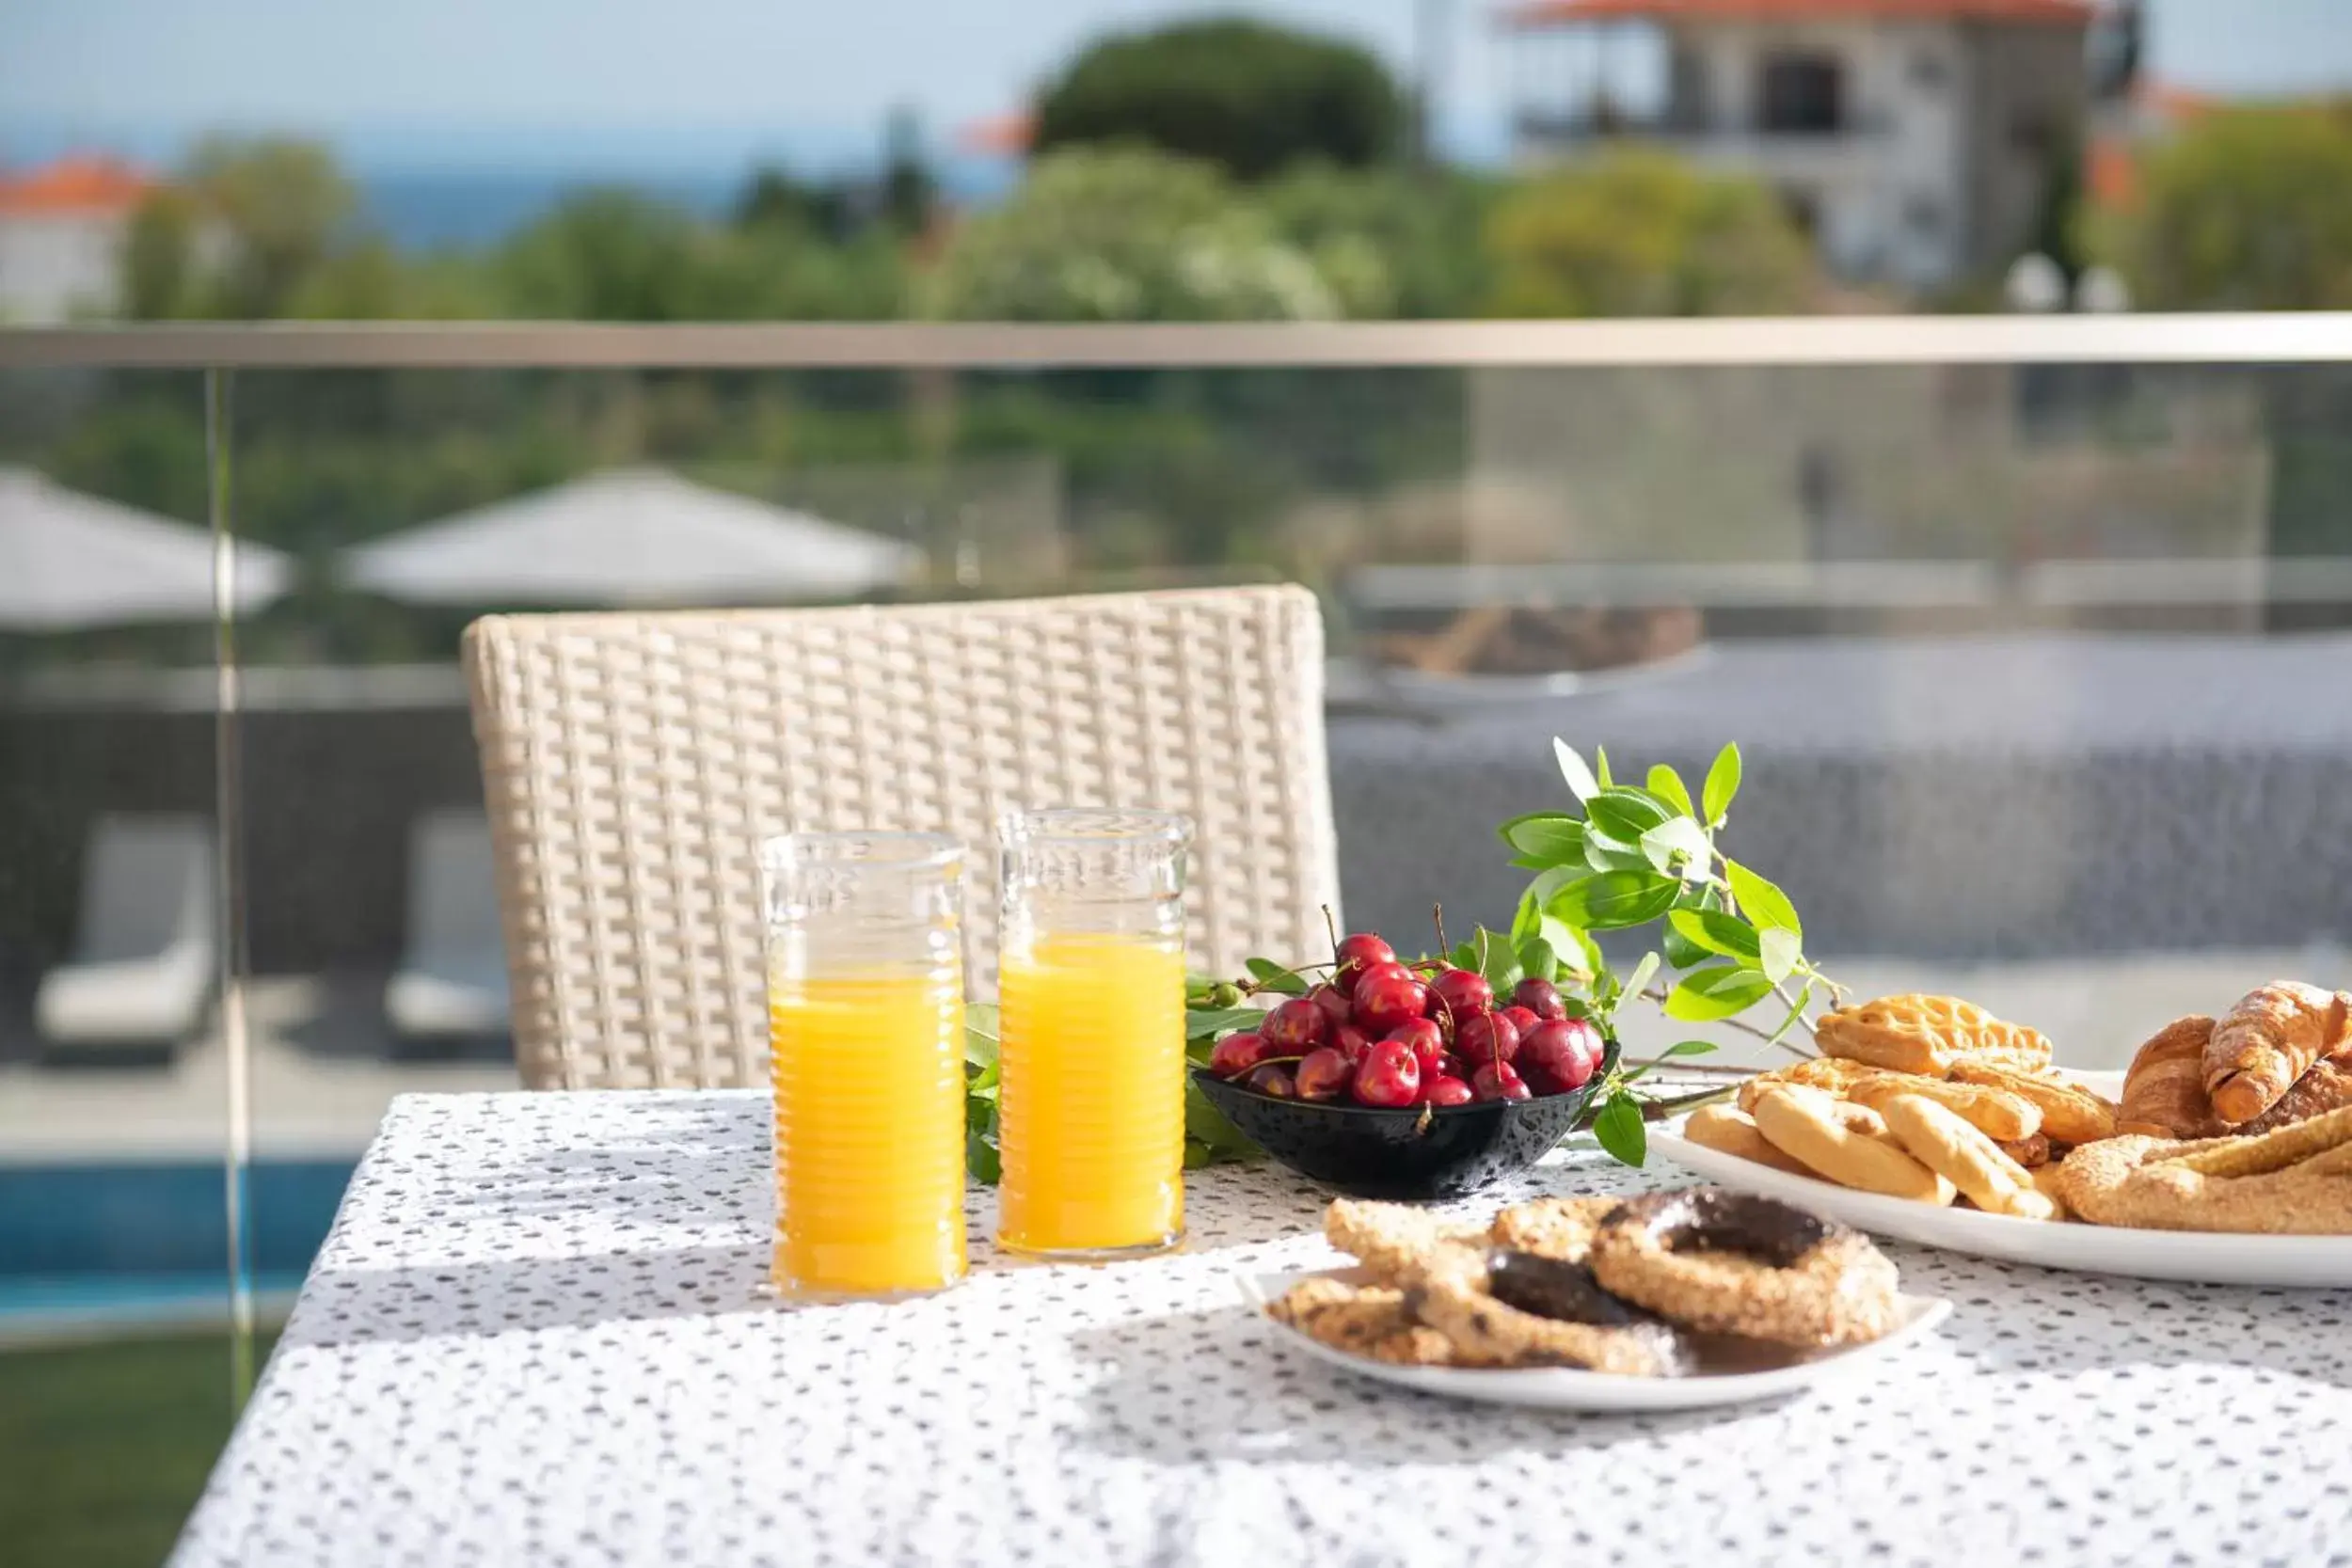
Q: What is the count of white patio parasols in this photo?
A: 2